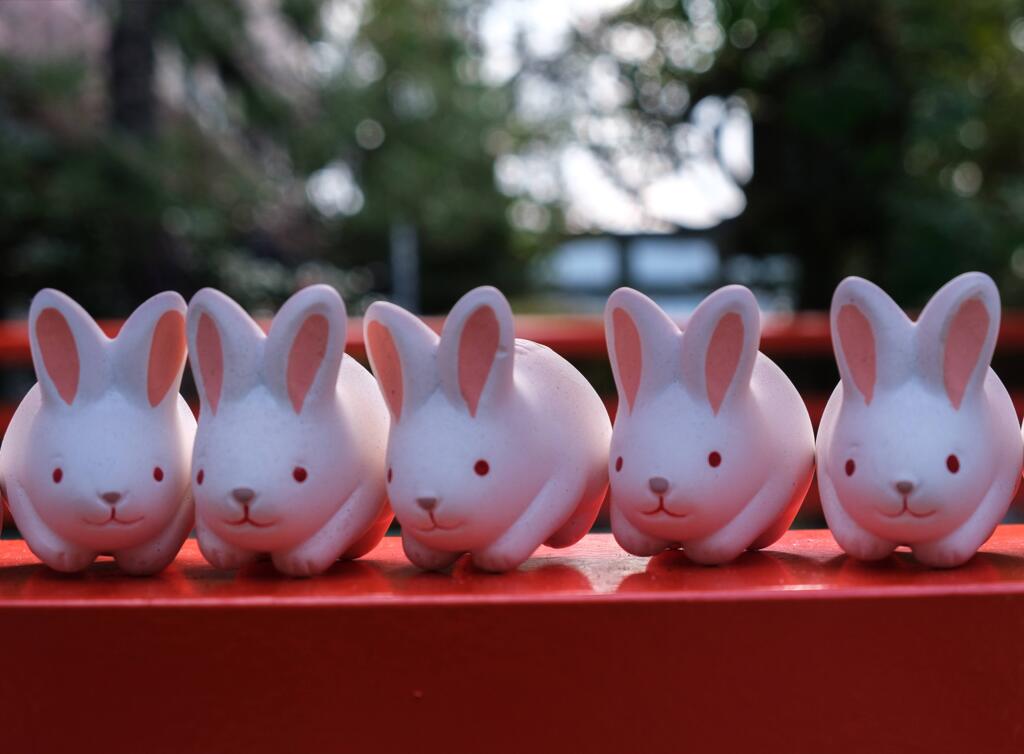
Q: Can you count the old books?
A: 0